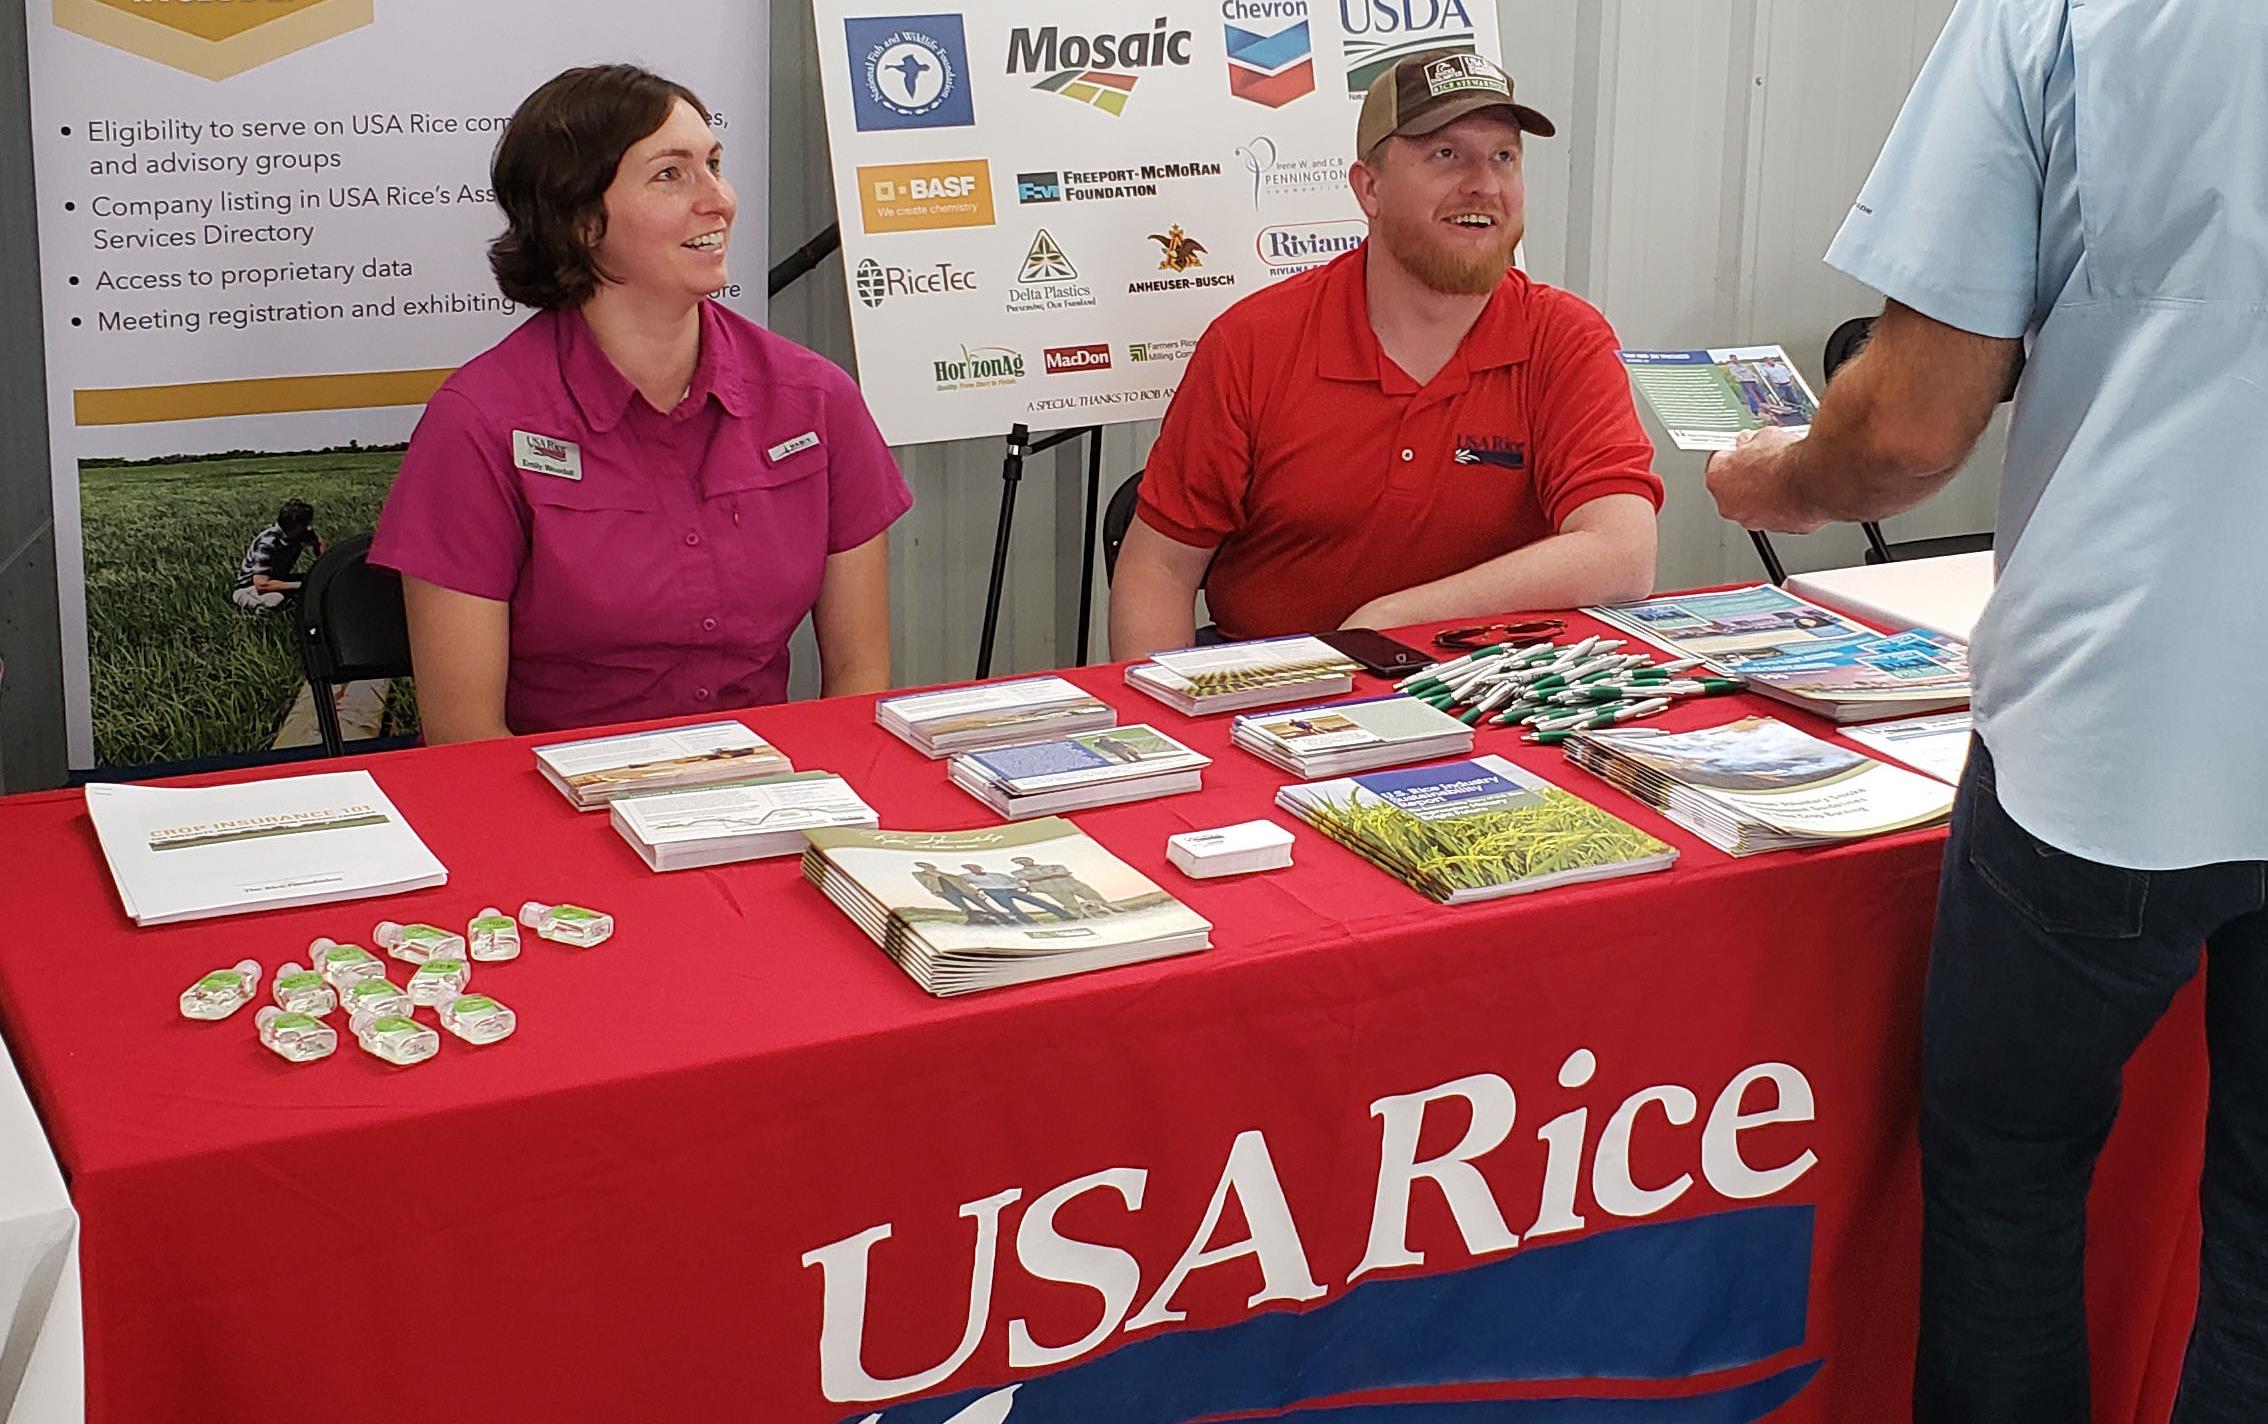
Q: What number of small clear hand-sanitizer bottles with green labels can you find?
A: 11